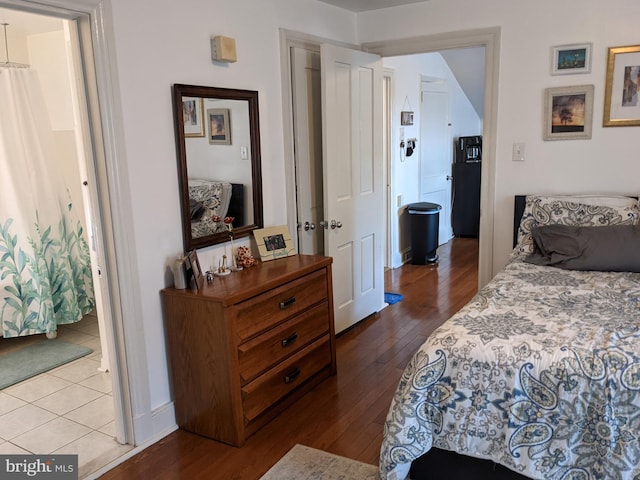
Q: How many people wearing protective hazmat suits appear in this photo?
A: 0